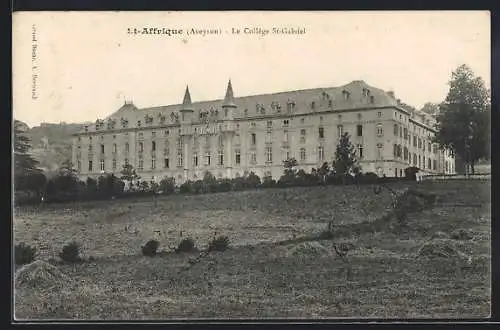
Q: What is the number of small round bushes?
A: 5